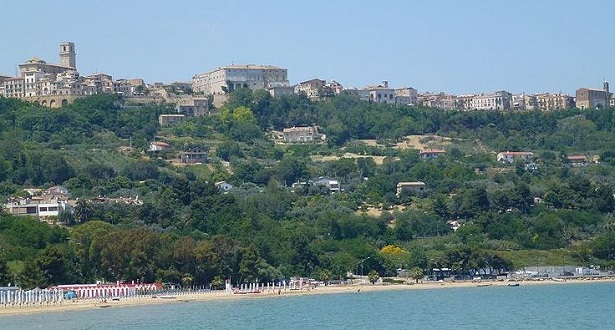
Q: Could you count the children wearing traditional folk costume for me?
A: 0